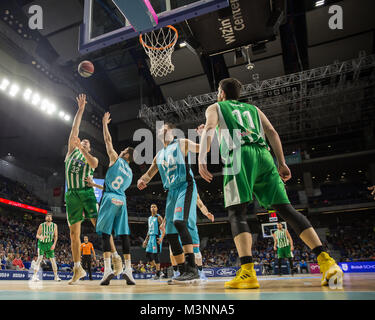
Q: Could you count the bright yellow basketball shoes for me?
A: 2